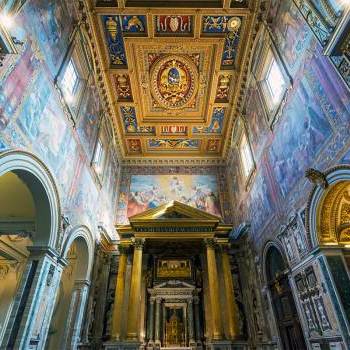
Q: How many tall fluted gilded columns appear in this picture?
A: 4